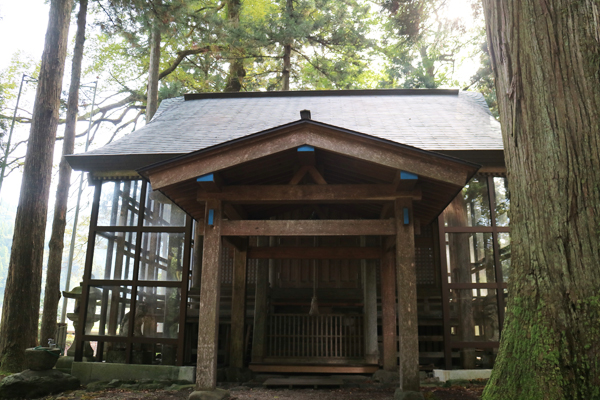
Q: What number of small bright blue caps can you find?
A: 5